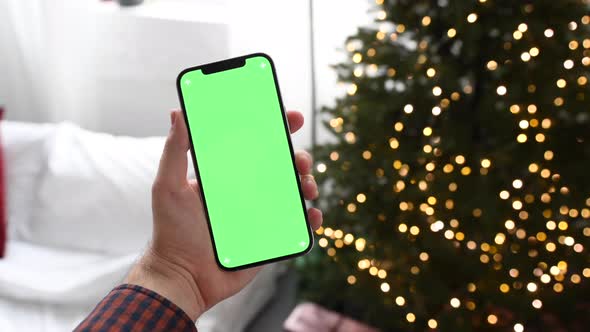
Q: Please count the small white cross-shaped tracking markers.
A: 4